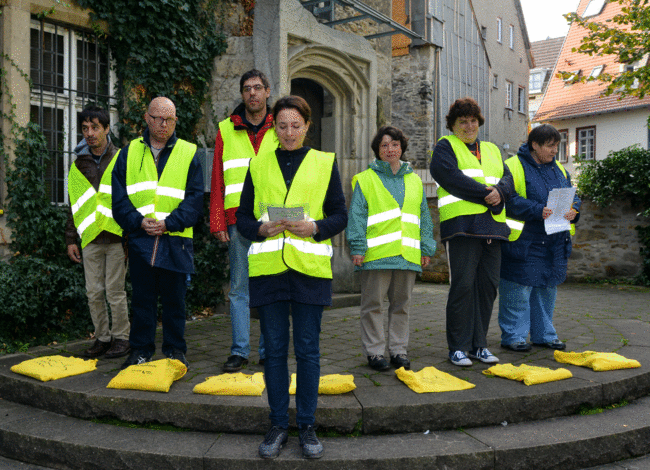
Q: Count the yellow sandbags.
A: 7